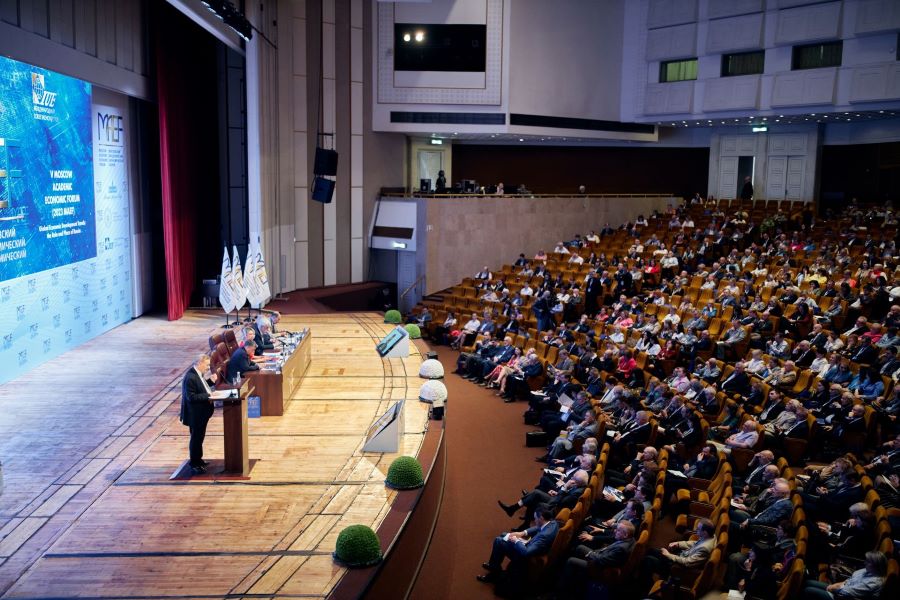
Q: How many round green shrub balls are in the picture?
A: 4